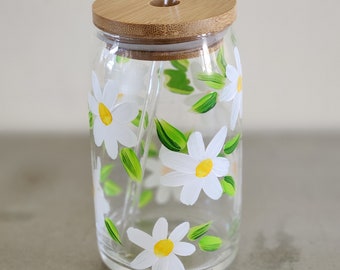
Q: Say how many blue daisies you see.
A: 0